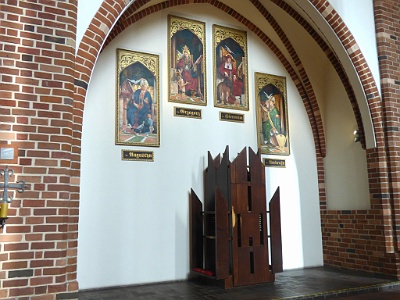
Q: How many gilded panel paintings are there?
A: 4